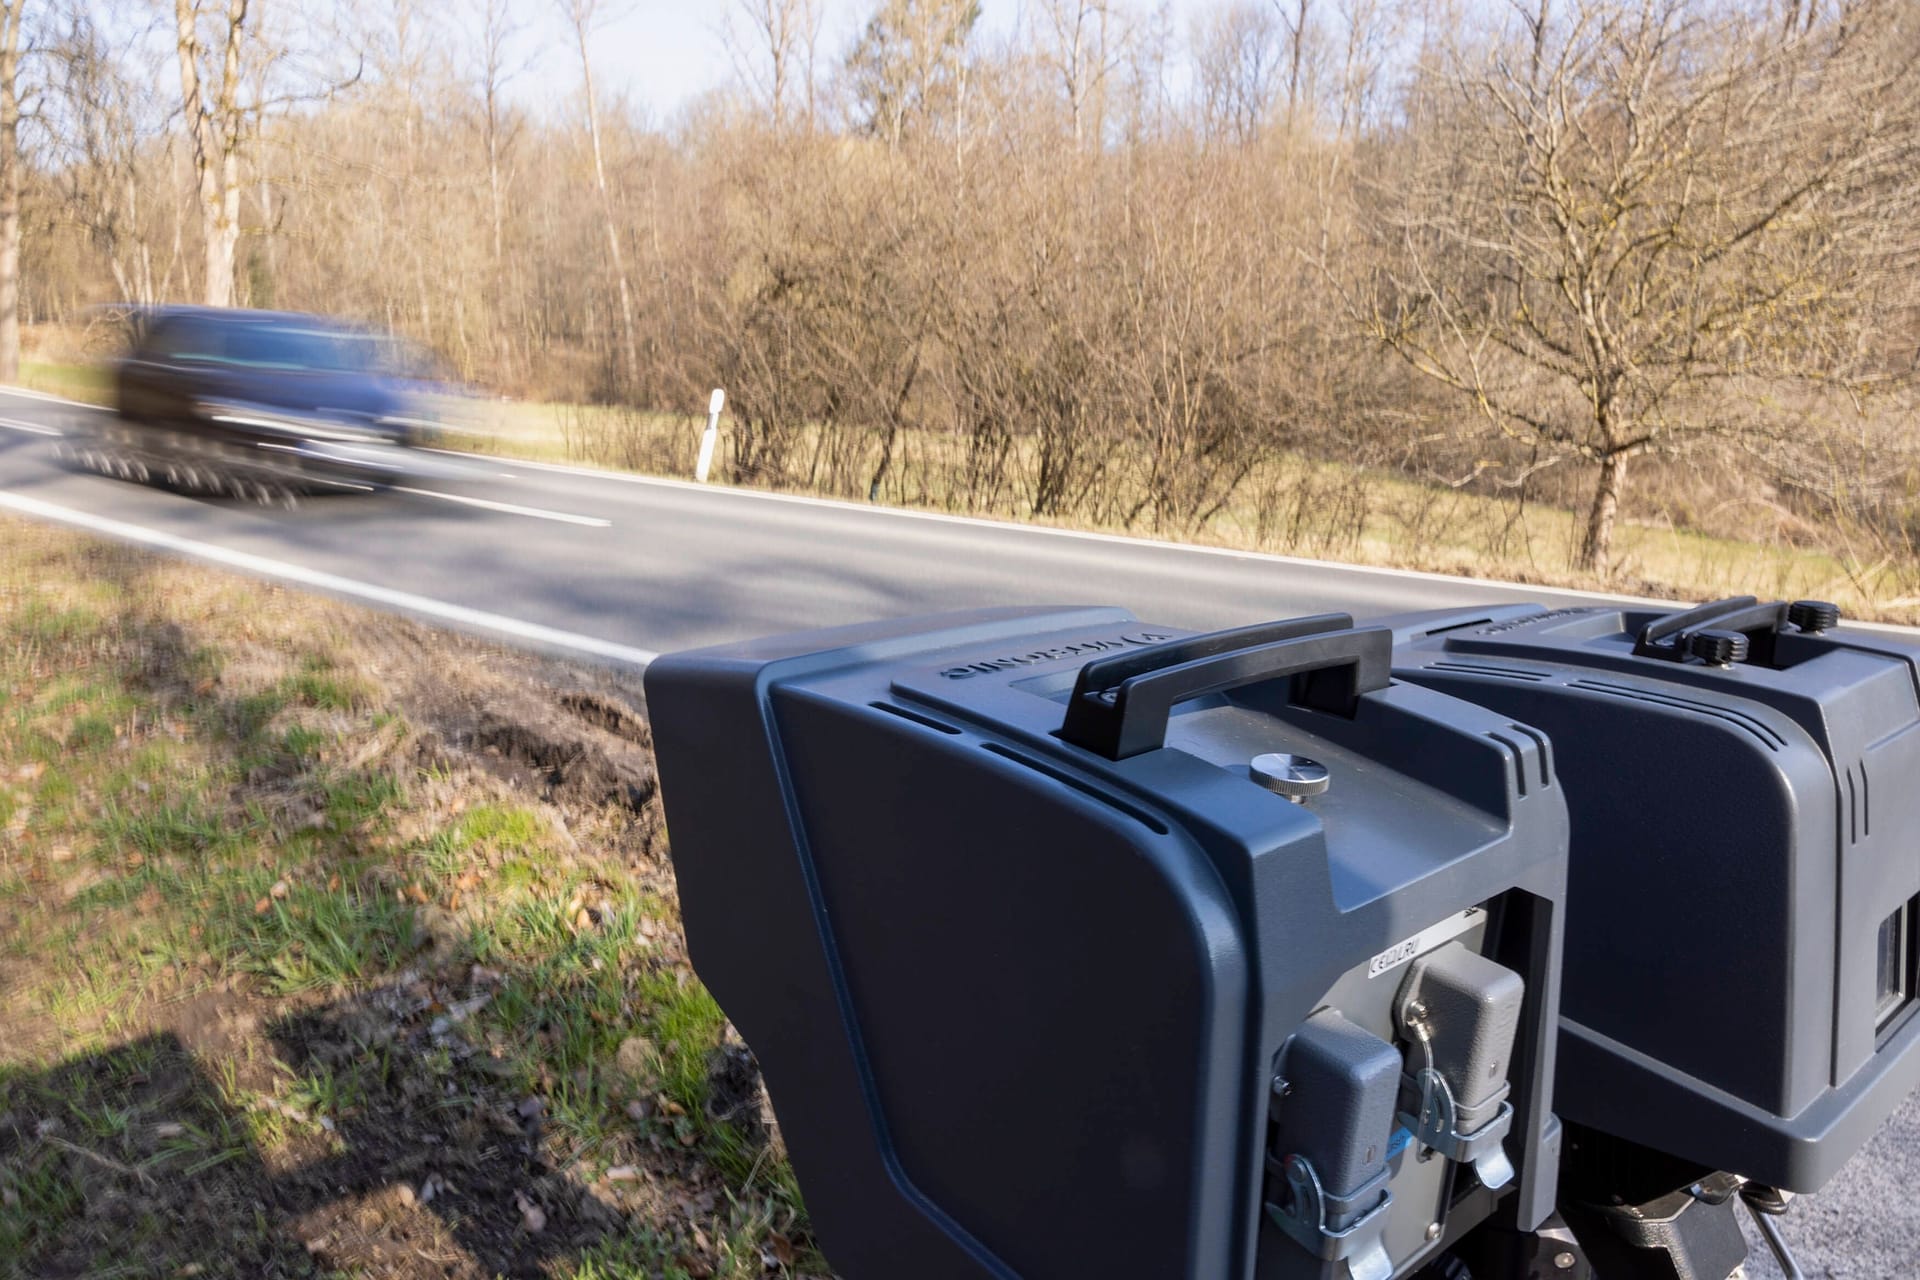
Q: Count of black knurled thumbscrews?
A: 2